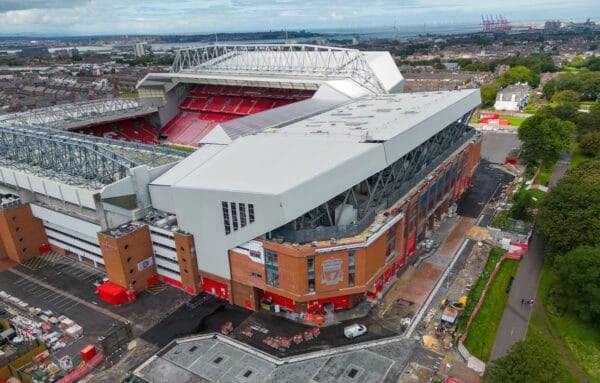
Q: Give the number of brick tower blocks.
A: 3